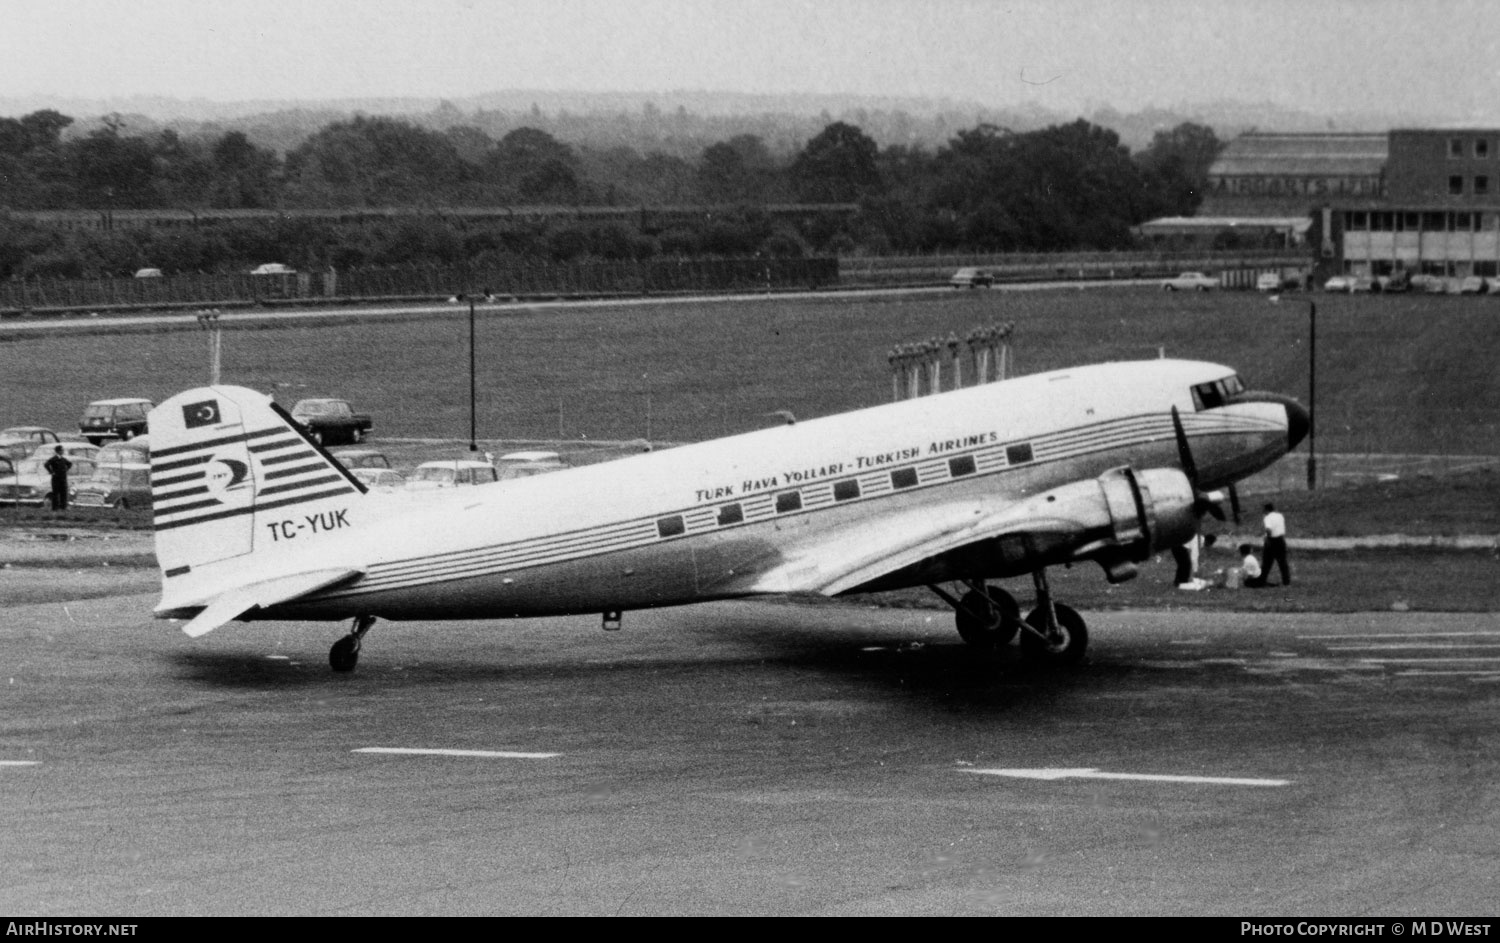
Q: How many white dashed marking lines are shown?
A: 3